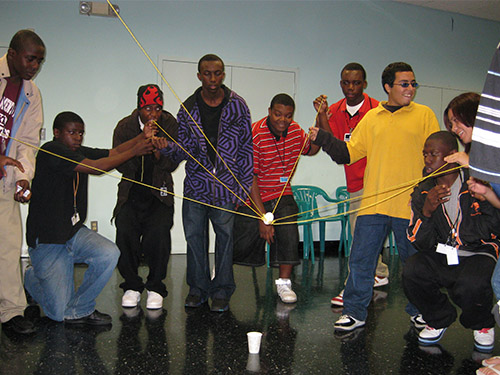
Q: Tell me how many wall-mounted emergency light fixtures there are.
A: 1